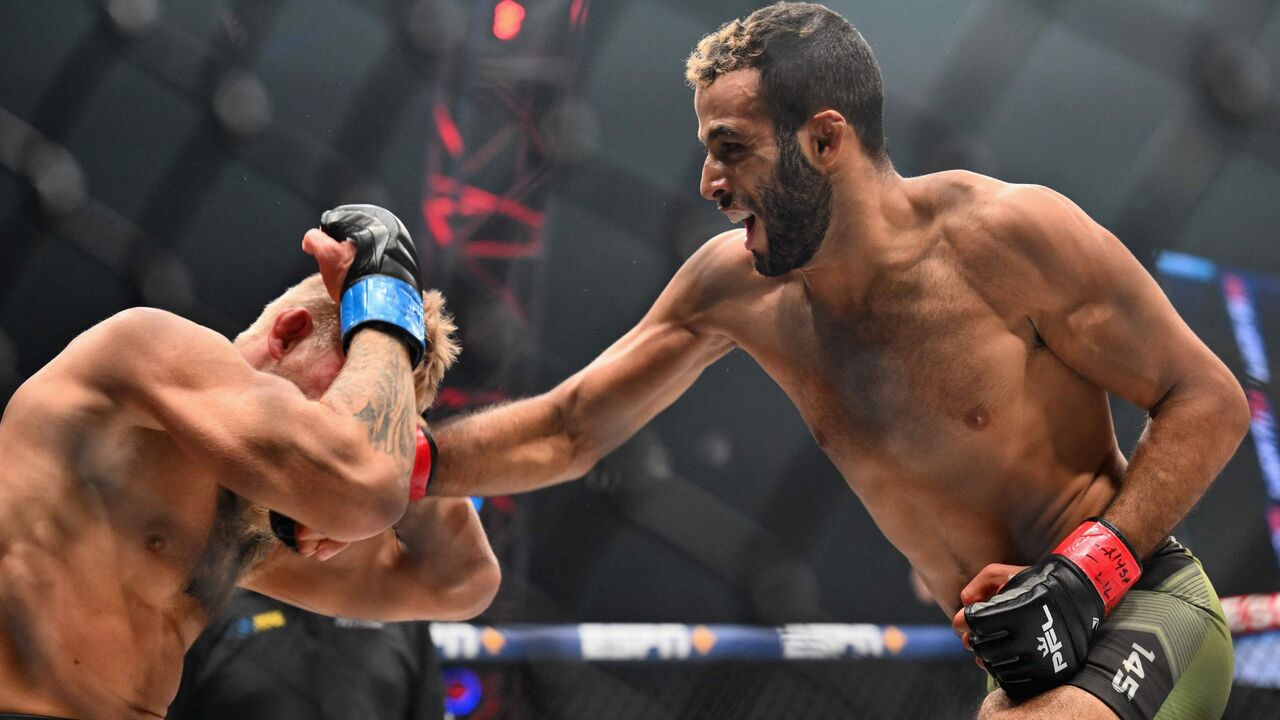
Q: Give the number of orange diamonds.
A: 3